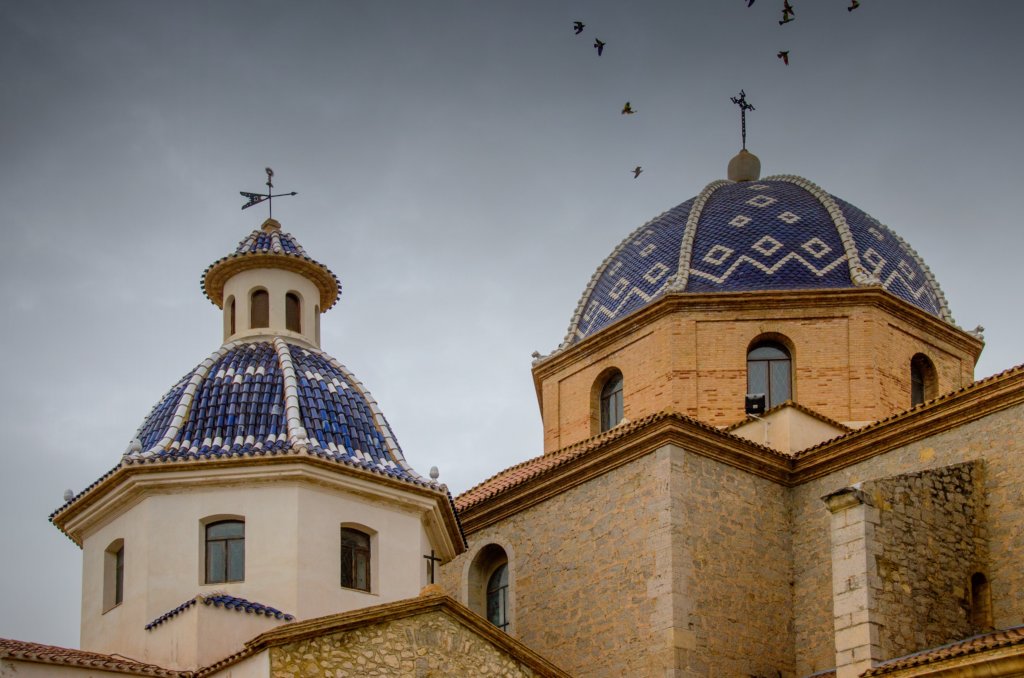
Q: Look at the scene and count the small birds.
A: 9